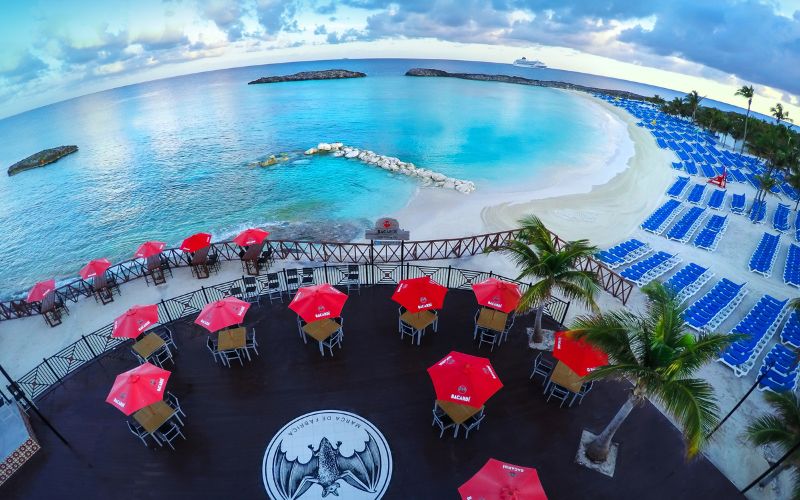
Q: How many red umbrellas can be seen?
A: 14